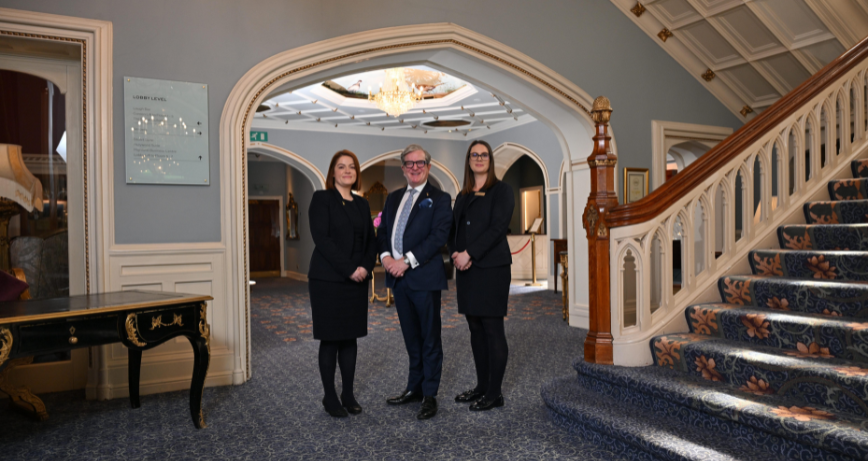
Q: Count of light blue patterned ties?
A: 1